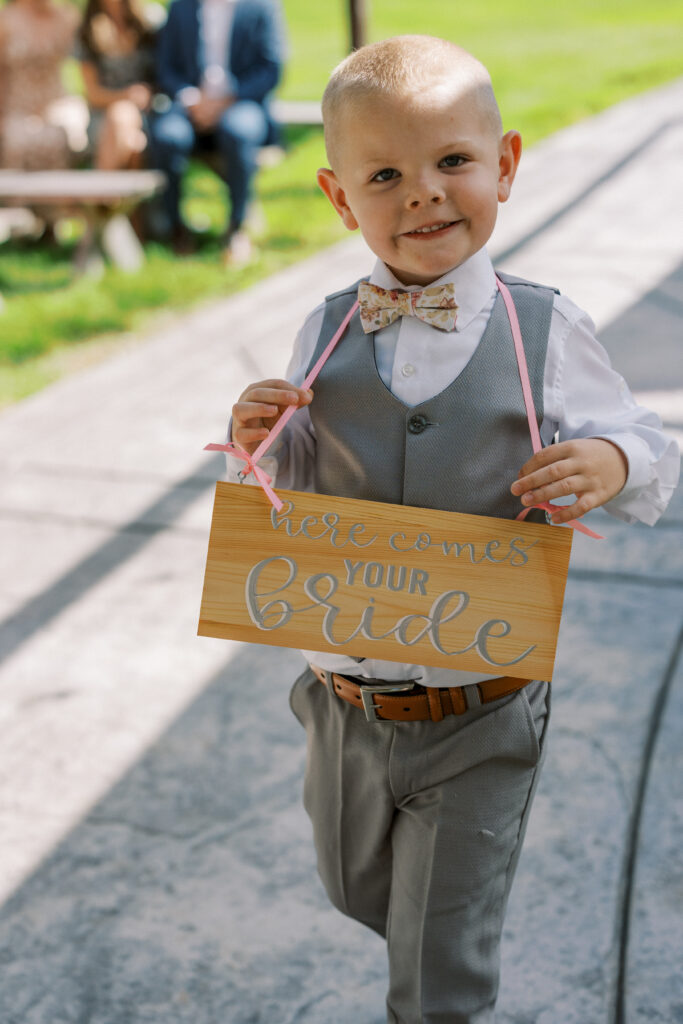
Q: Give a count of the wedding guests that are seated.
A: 3